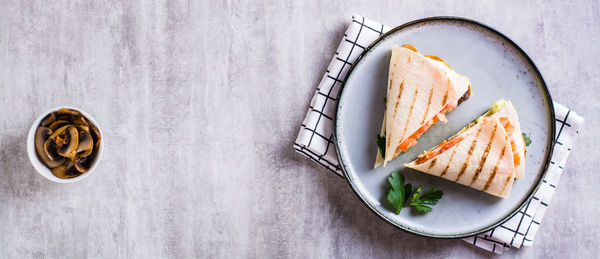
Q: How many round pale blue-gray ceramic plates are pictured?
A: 1